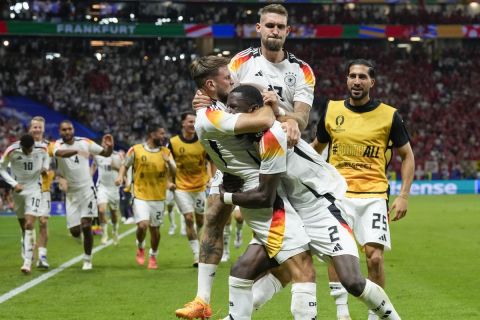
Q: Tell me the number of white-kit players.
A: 6